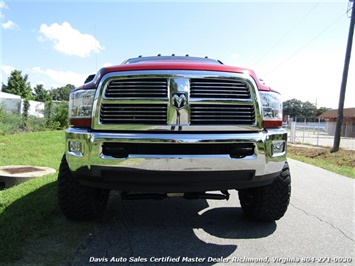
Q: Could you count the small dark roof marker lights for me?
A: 5